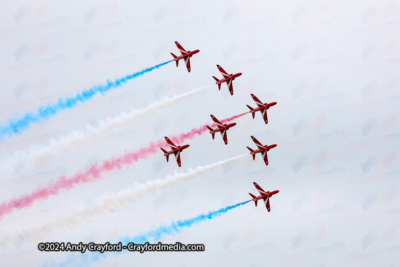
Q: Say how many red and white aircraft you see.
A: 7